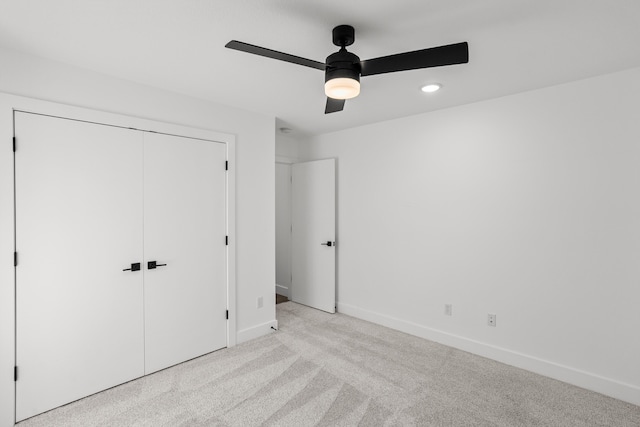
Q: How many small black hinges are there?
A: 6